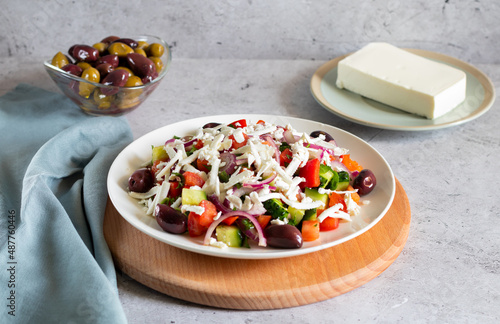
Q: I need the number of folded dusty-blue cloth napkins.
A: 1